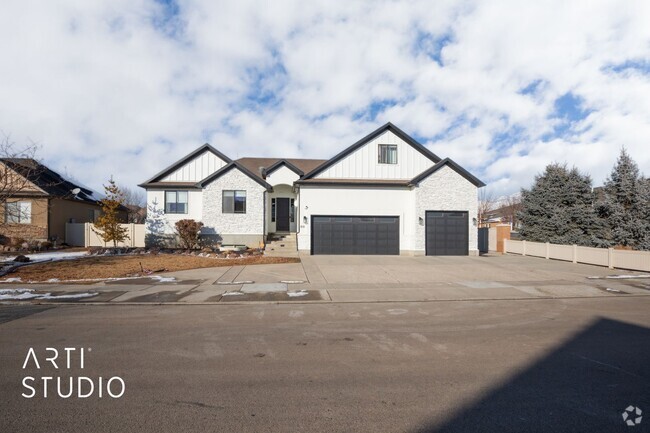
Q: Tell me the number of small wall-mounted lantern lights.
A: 3